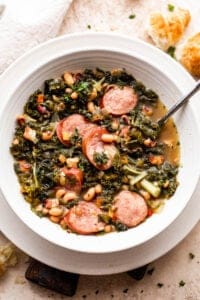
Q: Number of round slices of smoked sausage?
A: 6